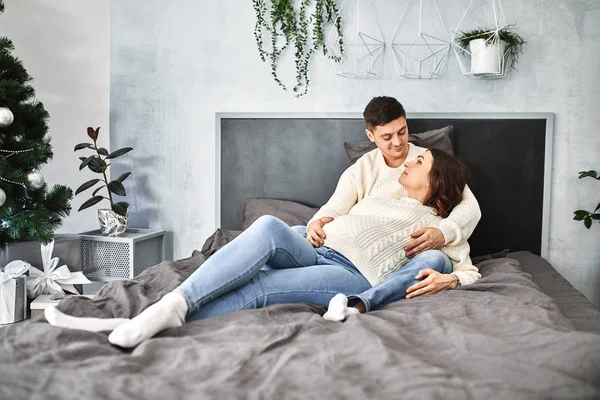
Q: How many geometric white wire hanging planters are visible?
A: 3